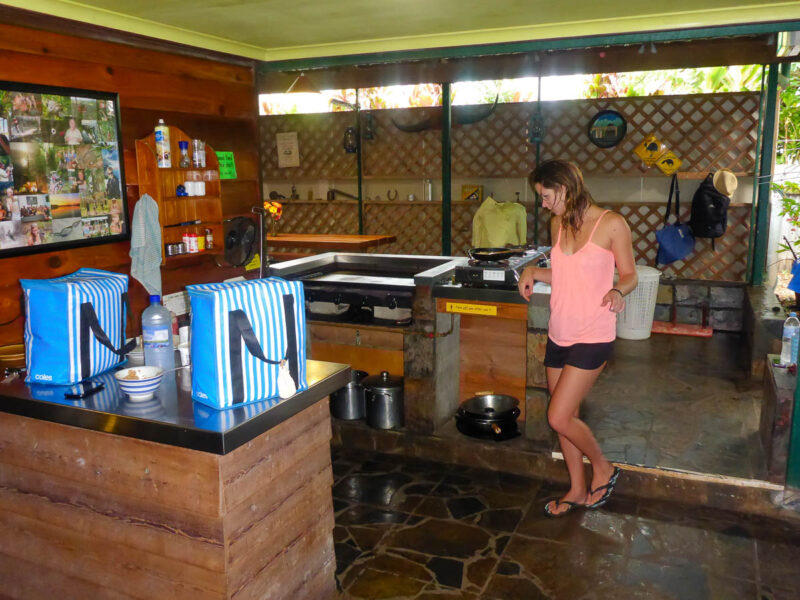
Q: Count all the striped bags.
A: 2